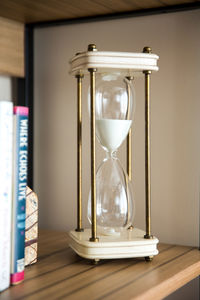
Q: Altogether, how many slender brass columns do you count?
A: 4